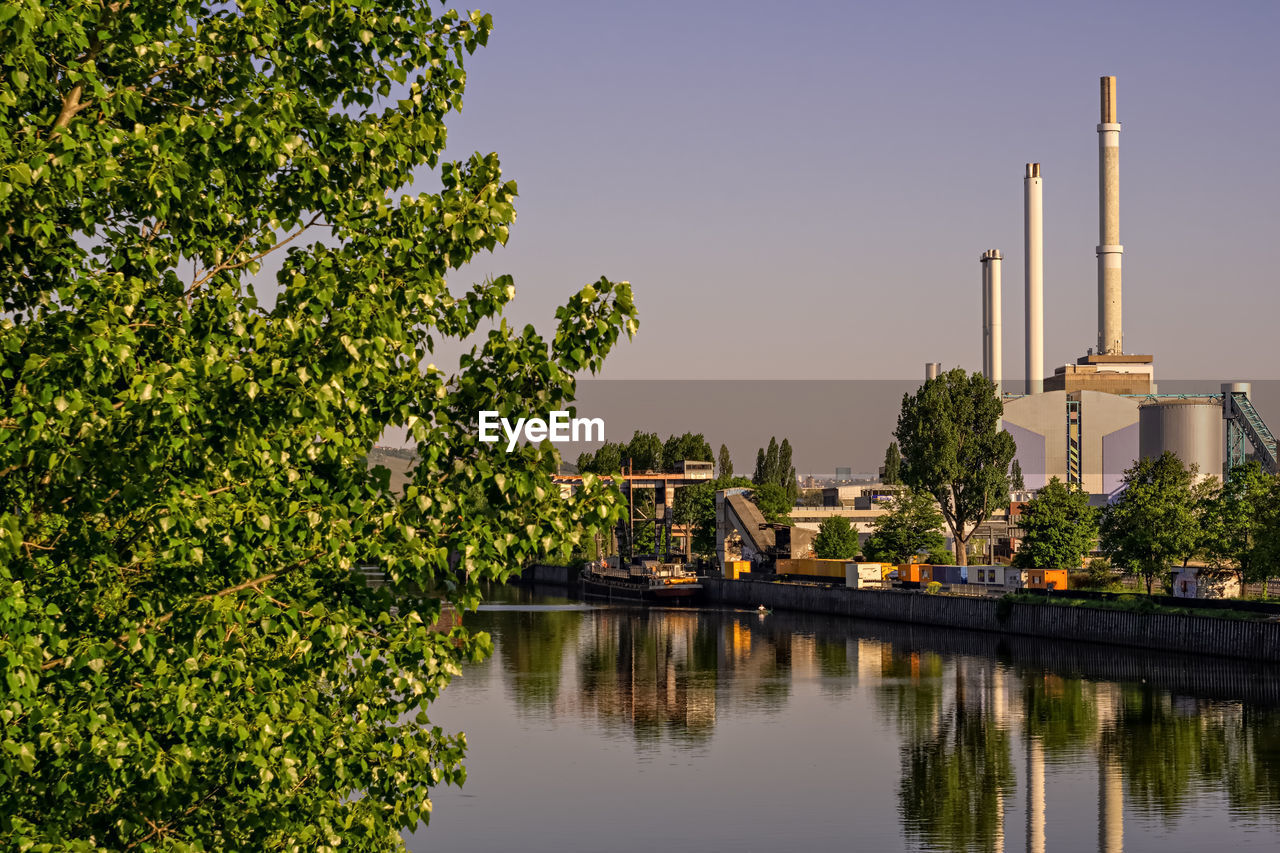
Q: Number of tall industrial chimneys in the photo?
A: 3